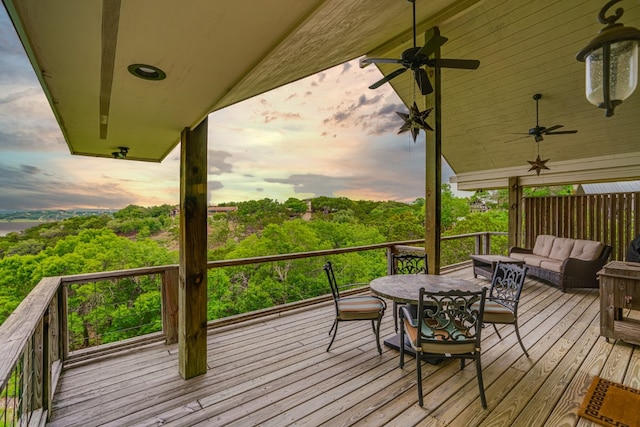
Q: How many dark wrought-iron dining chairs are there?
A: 4